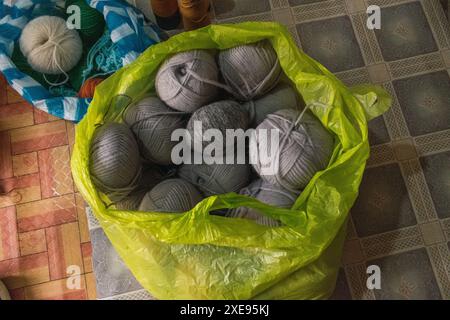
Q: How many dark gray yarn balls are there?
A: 1